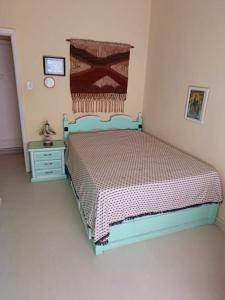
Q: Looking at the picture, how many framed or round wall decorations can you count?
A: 3